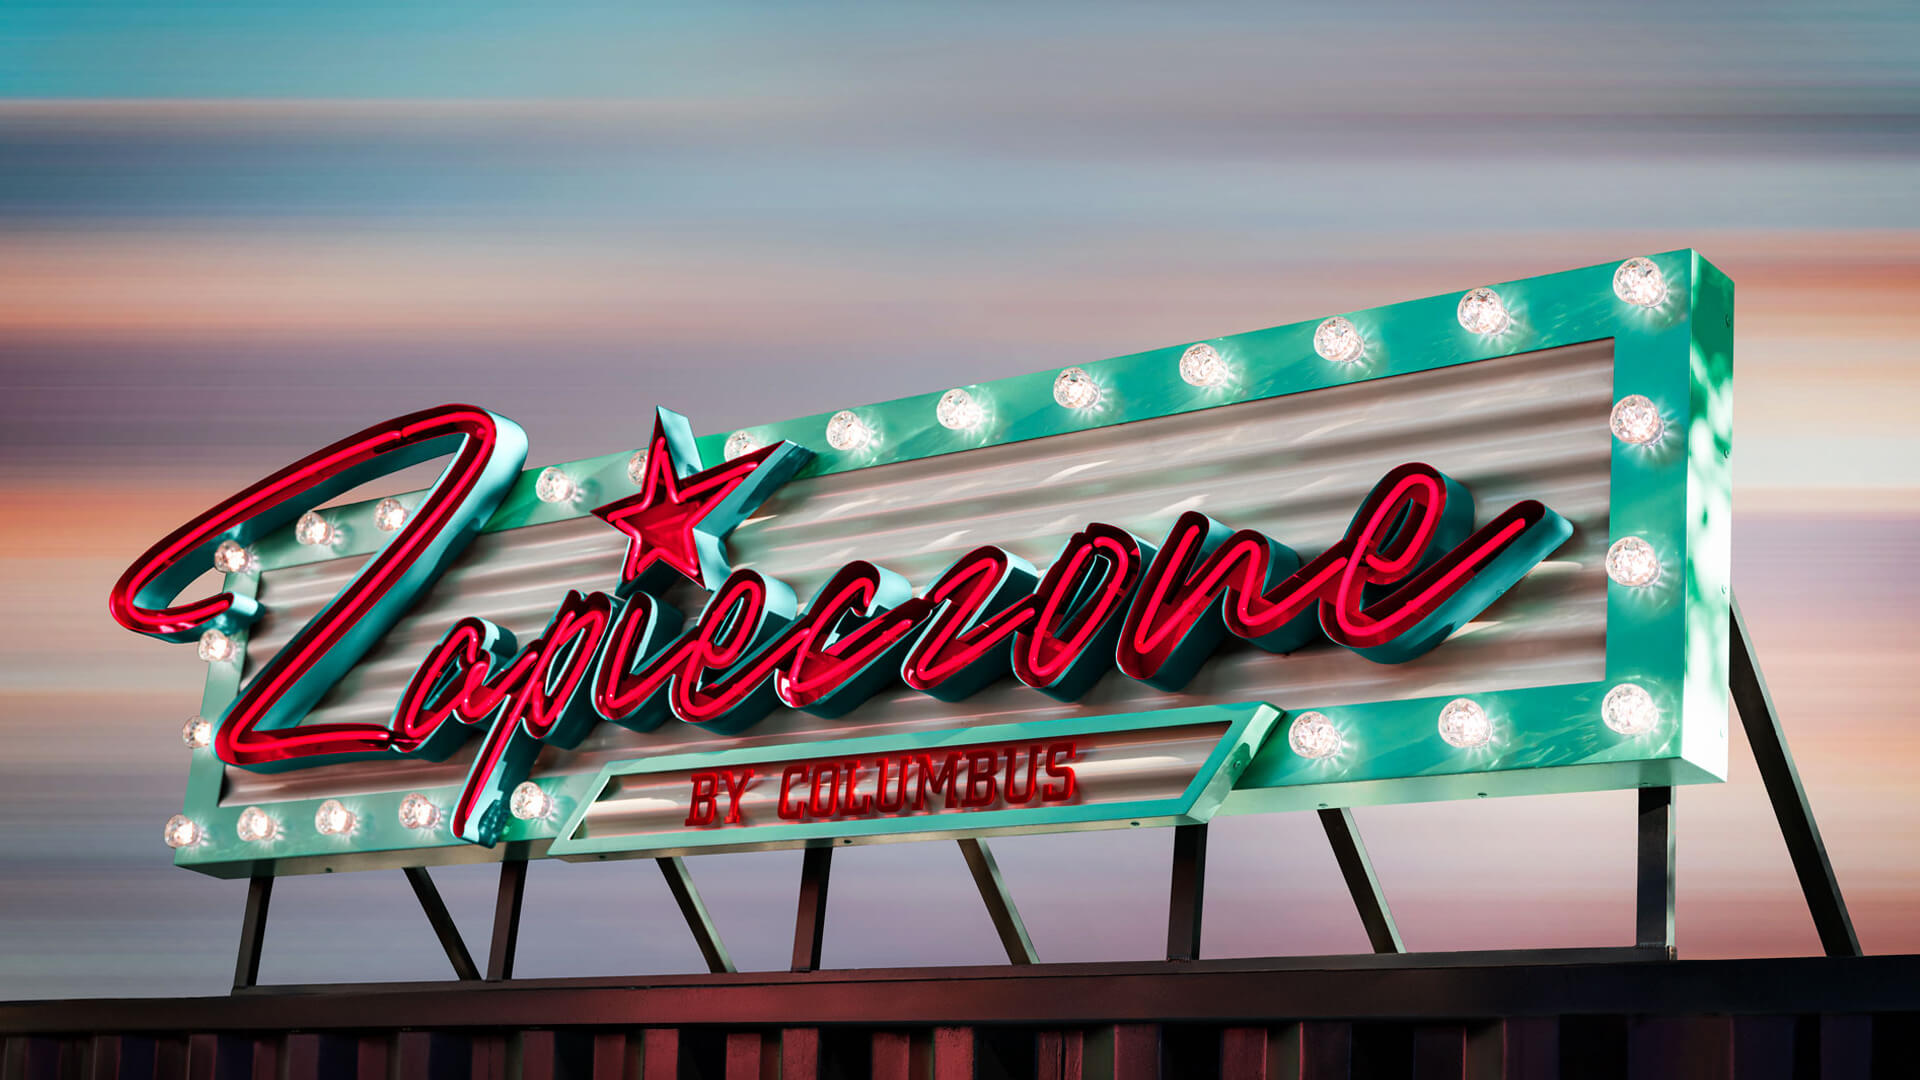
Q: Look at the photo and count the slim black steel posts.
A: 10